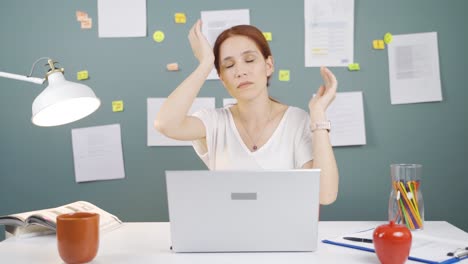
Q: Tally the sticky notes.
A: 12